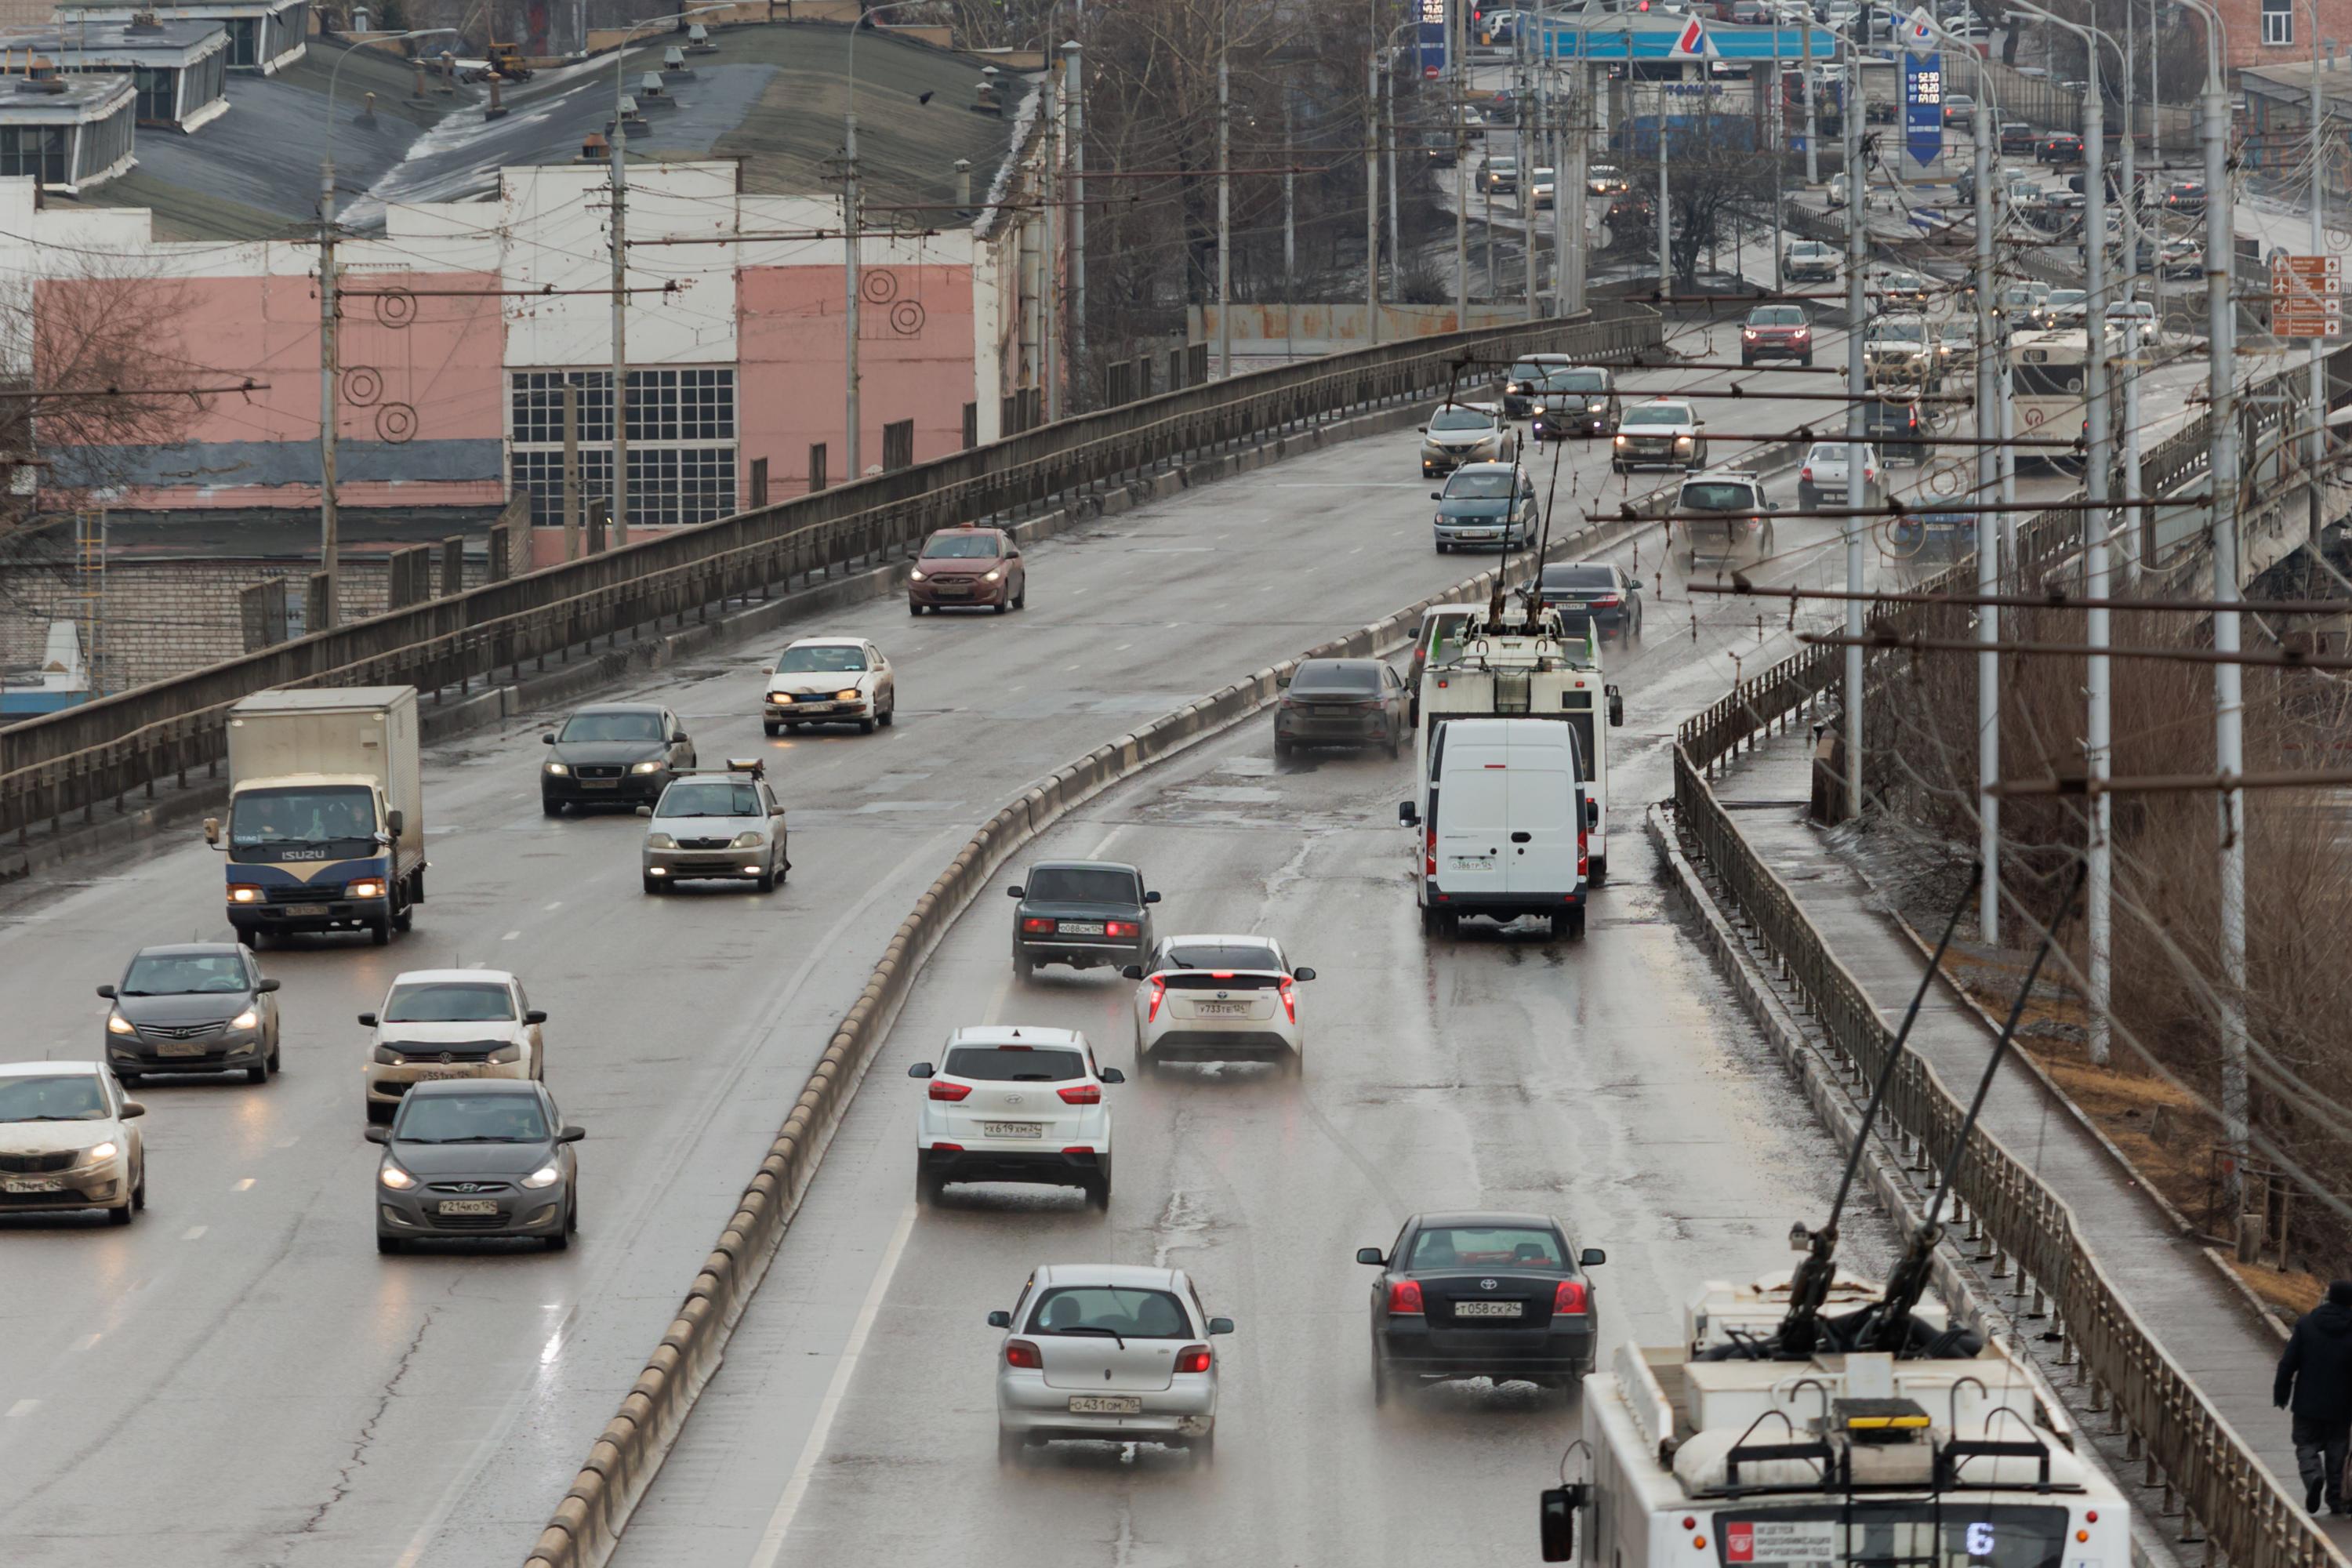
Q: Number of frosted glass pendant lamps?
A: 0